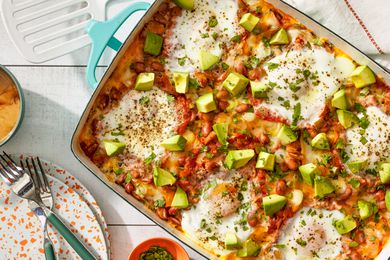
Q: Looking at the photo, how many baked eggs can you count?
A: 6